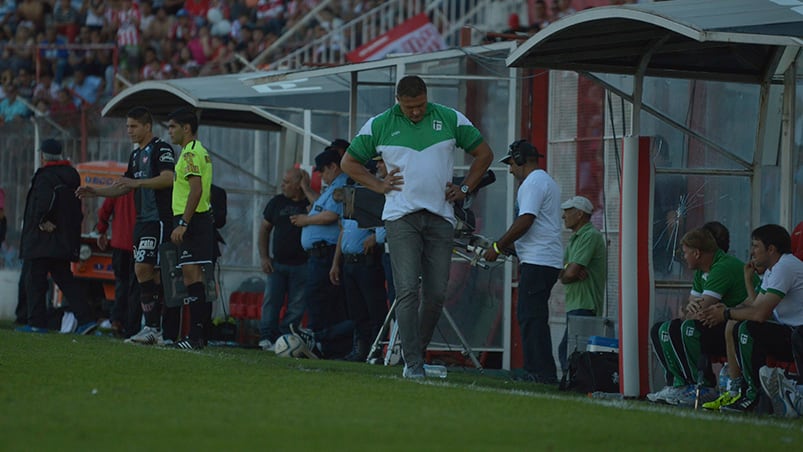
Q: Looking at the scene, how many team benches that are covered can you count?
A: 2